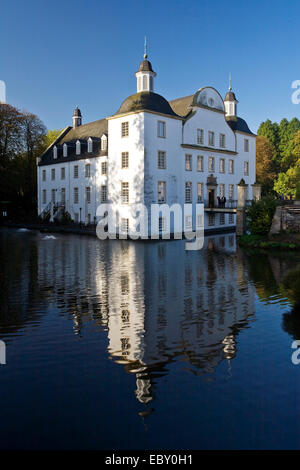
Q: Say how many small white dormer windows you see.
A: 5